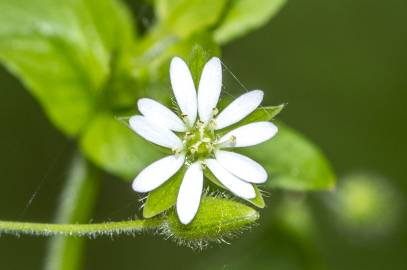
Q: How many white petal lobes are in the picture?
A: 10